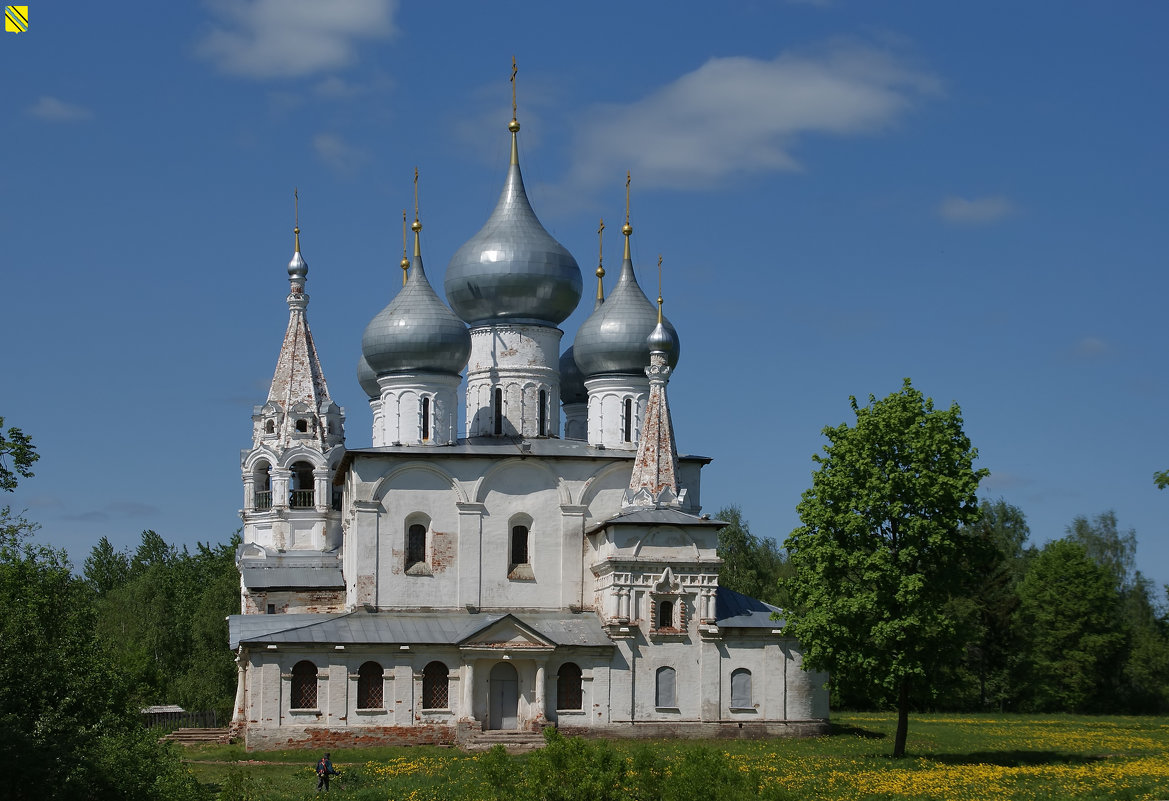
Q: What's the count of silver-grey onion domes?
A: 7